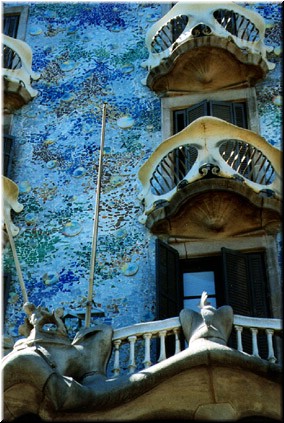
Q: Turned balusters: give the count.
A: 8